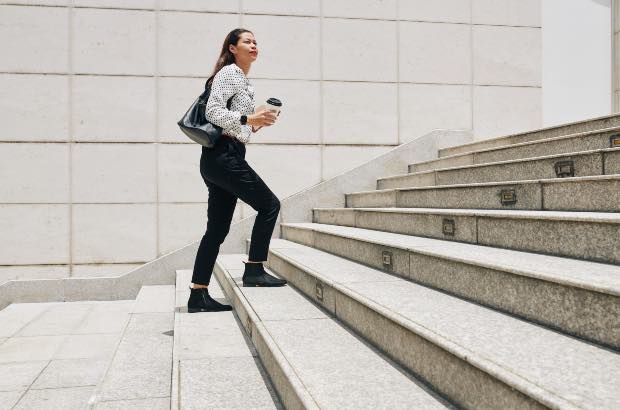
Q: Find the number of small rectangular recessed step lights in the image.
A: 6